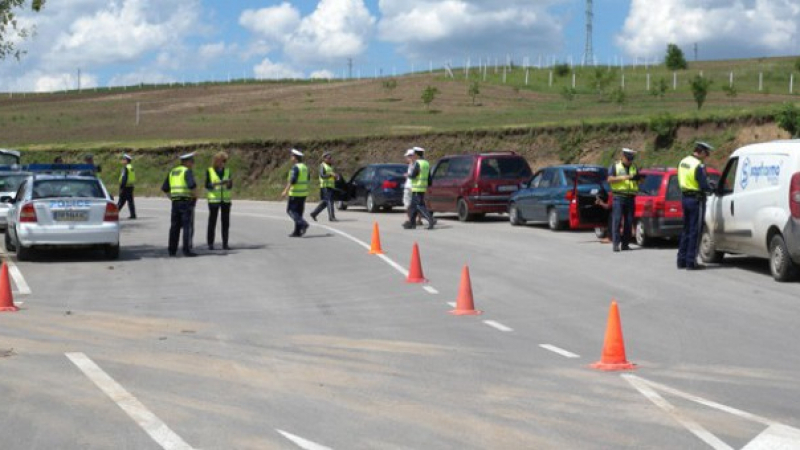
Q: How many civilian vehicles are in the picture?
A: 5